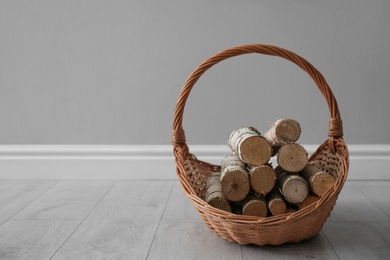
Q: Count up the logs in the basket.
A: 11